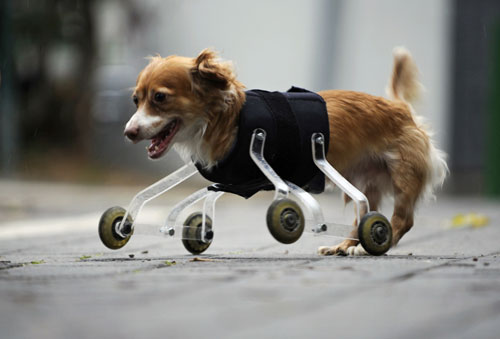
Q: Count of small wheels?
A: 4